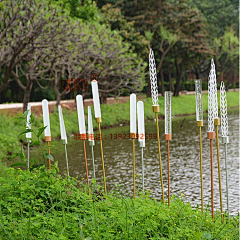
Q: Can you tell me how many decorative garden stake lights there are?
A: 14